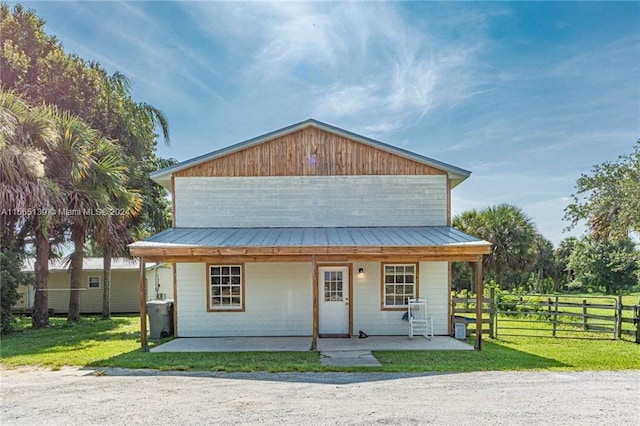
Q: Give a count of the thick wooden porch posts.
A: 3